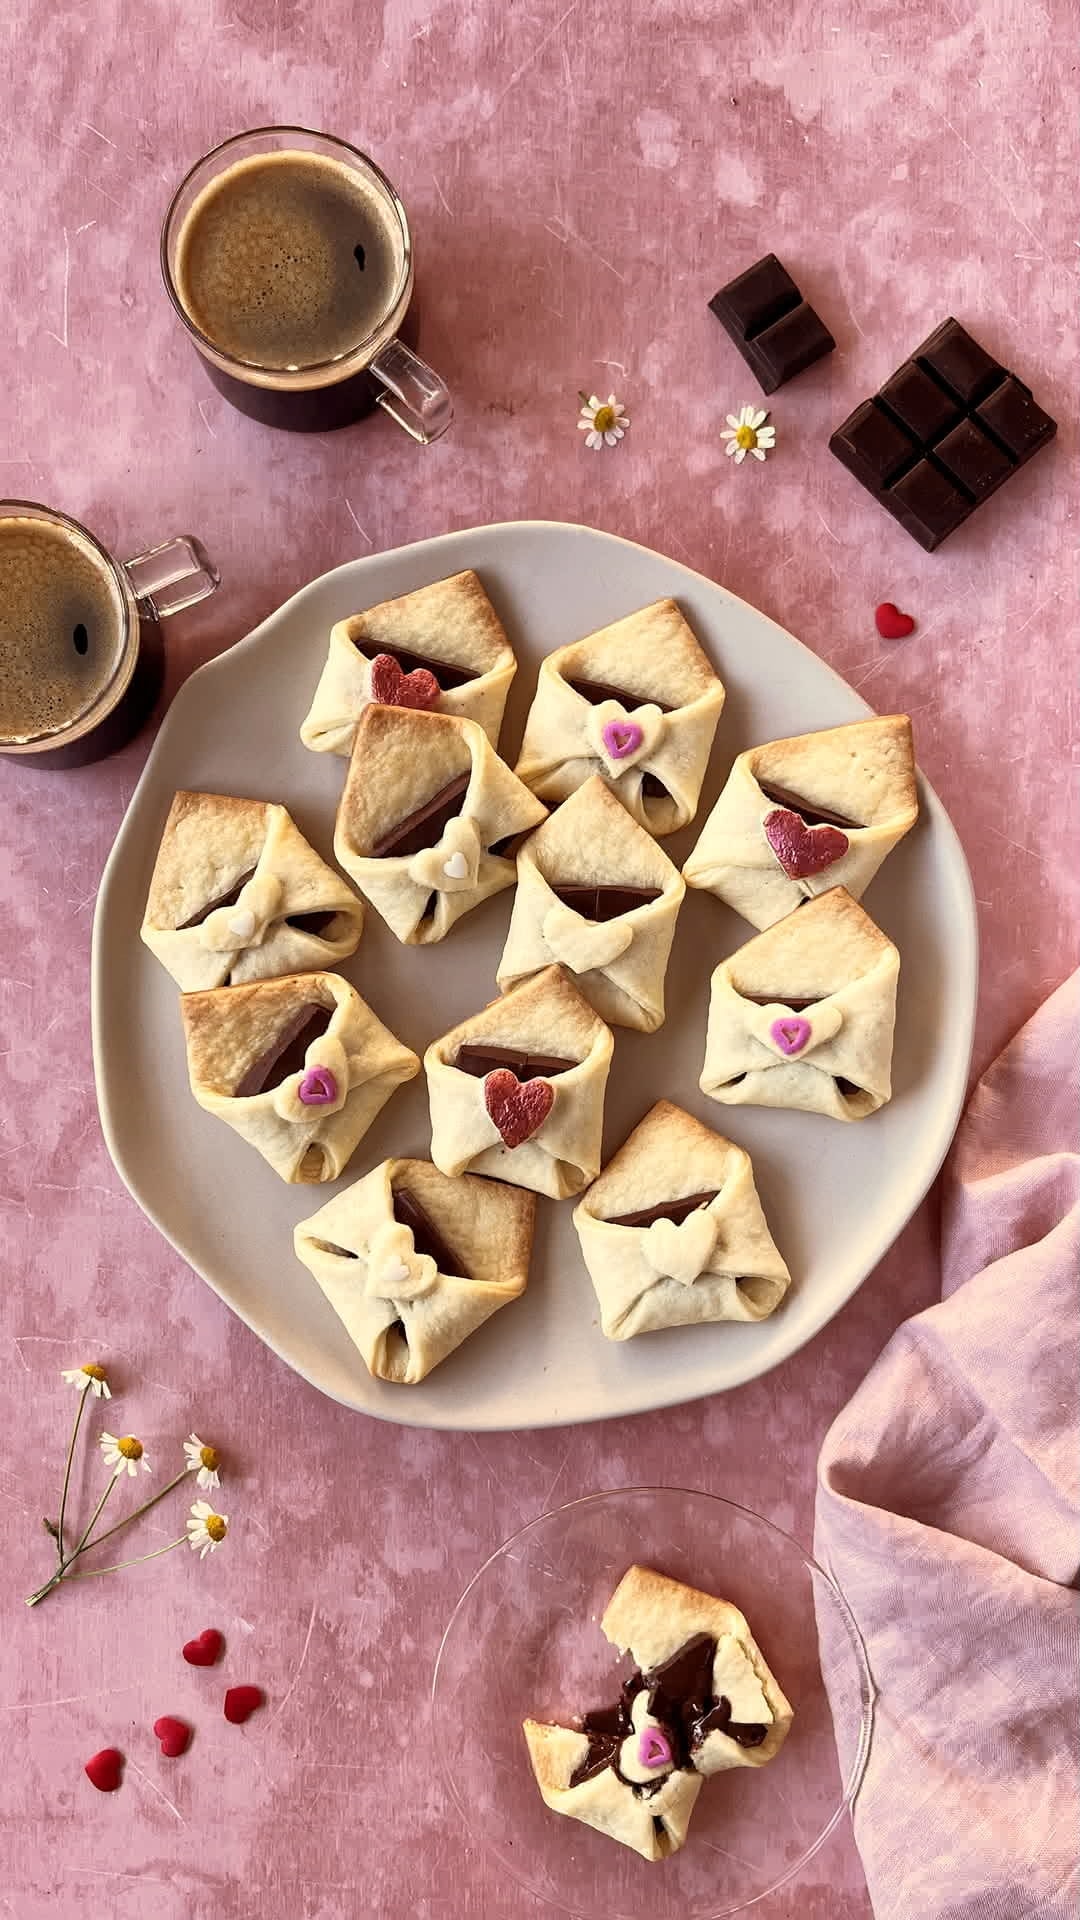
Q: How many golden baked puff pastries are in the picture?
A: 12